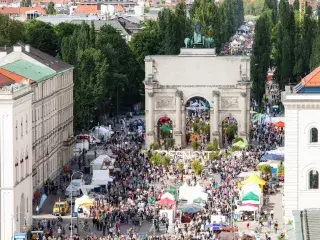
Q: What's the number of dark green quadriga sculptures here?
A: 1